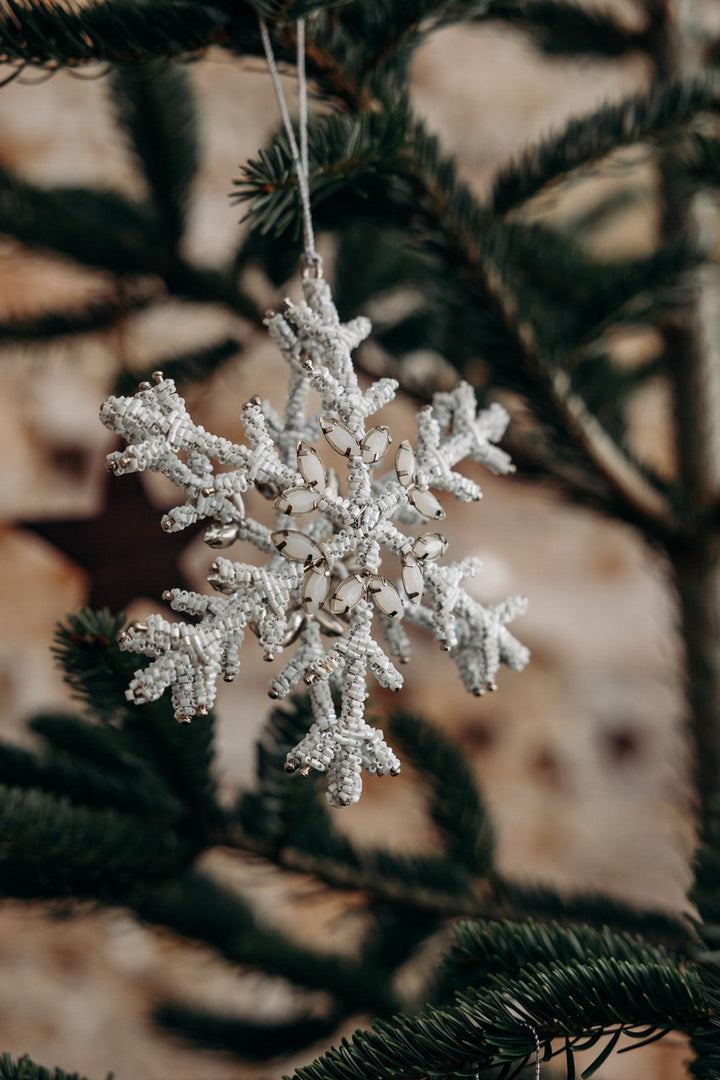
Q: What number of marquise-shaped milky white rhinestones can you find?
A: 12